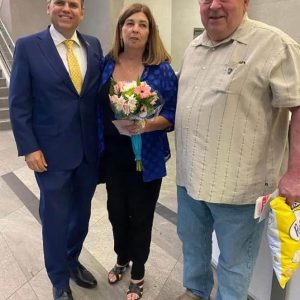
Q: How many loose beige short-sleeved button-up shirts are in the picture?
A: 1